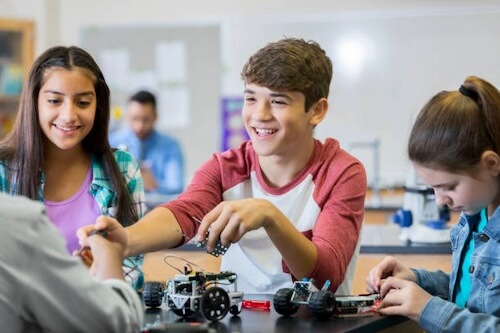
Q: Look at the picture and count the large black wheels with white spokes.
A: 1